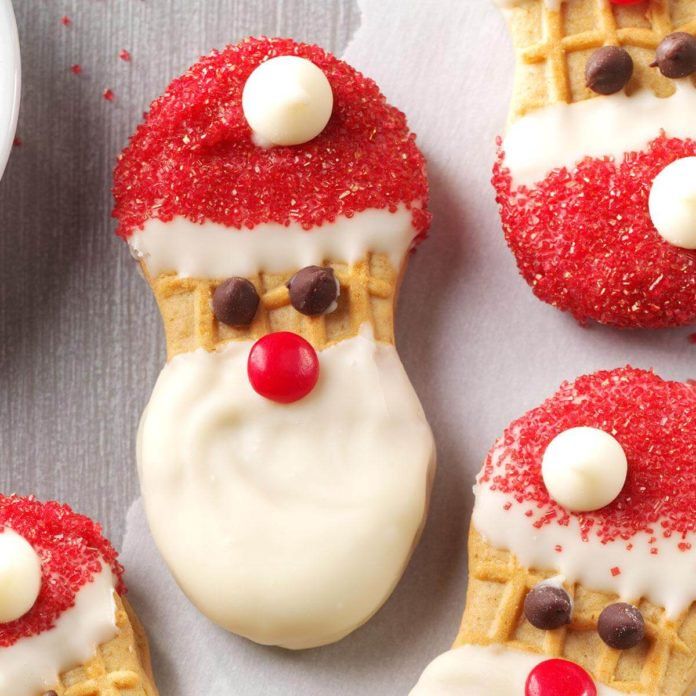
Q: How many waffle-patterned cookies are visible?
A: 4